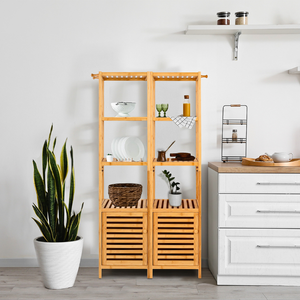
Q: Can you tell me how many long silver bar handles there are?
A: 3